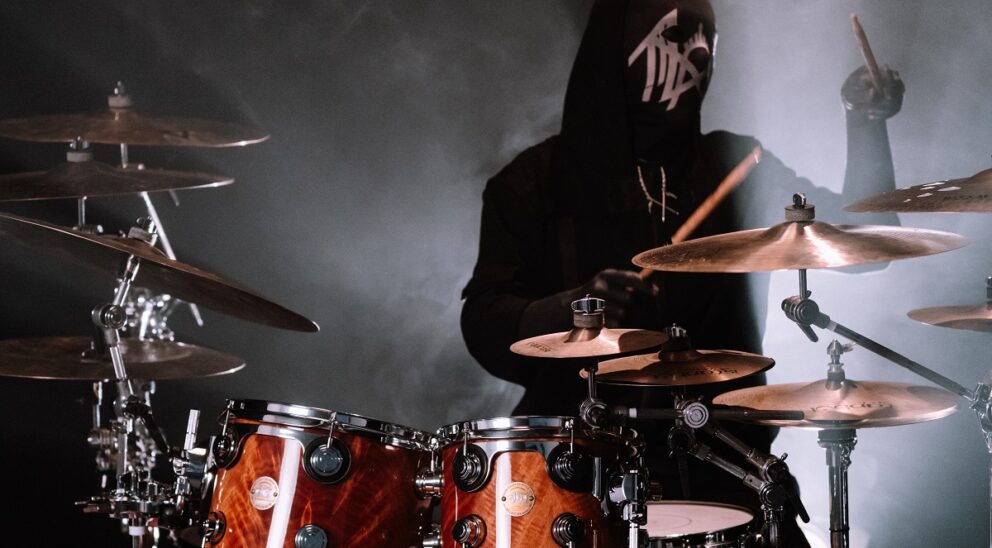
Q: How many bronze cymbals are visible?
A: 10